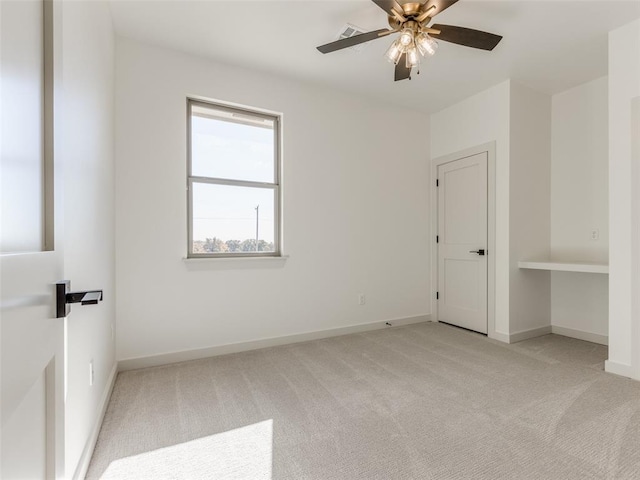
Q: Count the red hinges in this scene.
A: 0